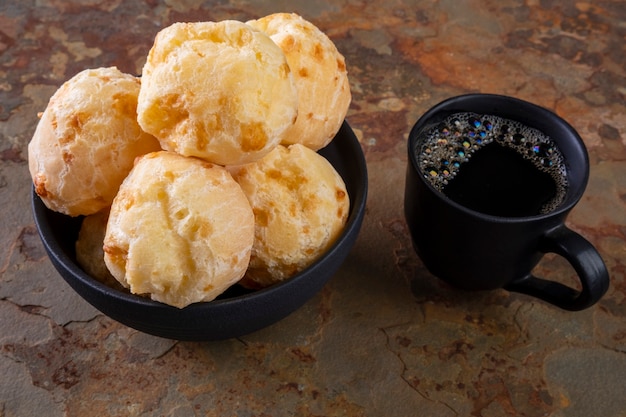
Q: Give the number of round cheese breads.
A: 6